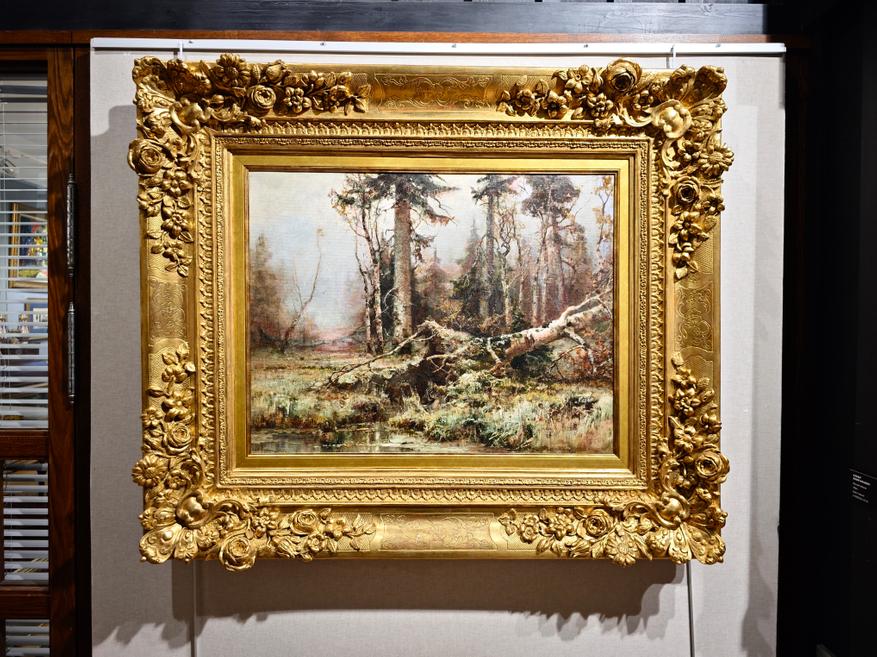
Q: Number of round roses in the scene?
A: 9